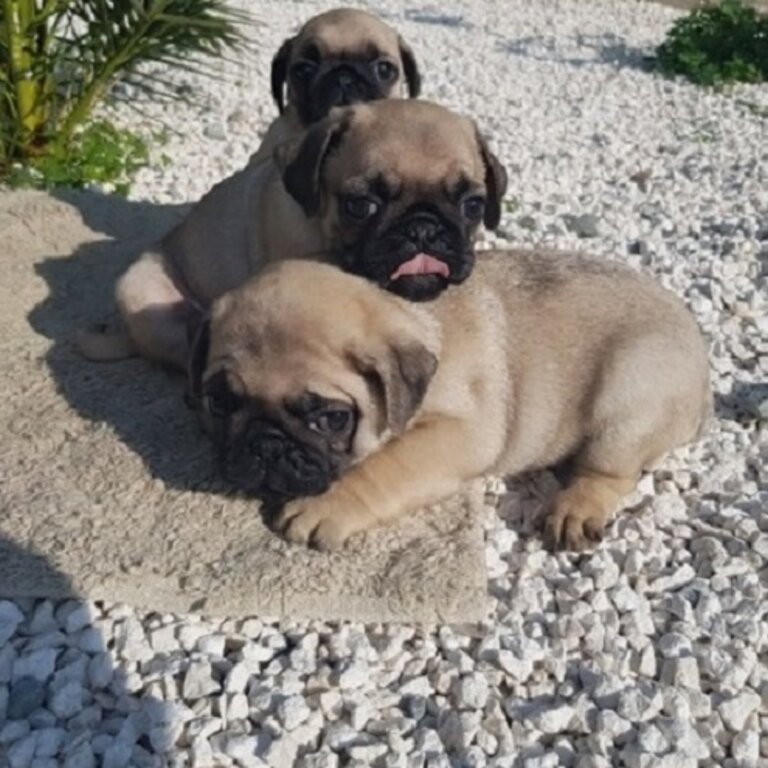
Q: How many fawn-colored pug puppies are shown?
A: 3